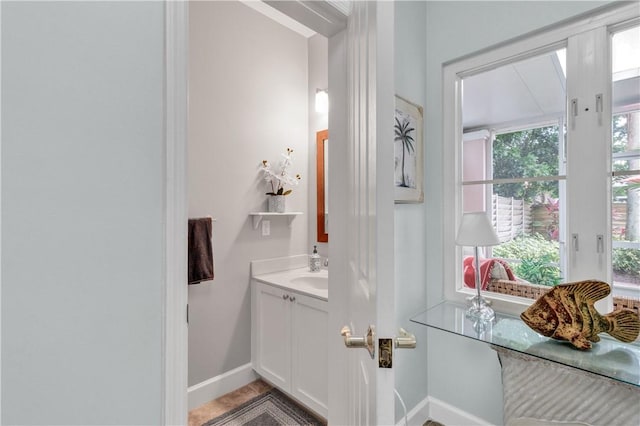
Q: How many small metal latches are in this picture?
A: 4